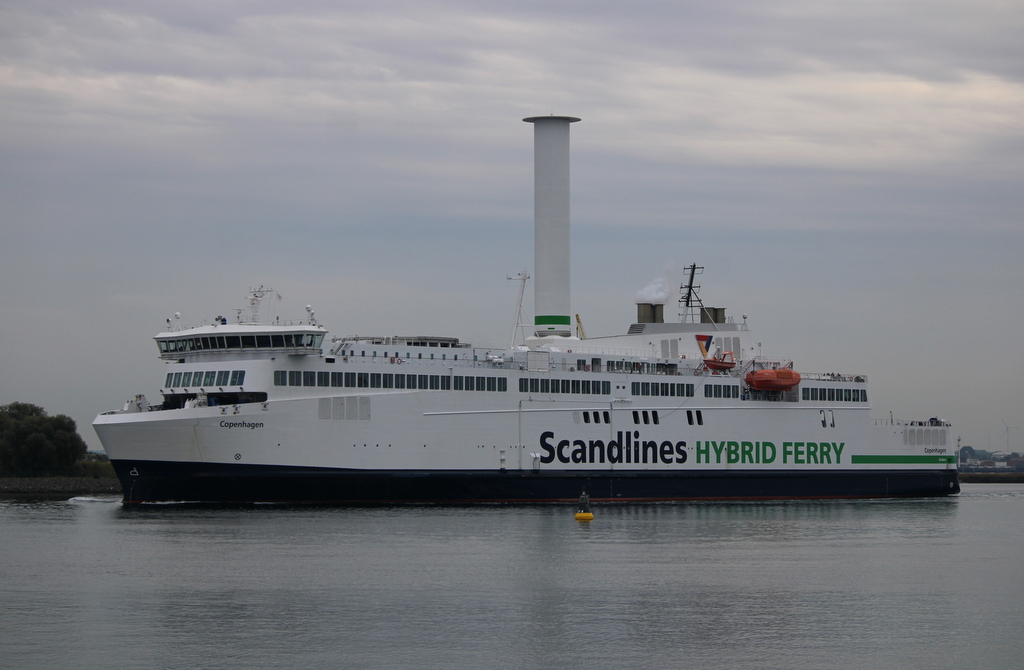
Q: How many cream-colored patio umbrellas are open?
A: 0